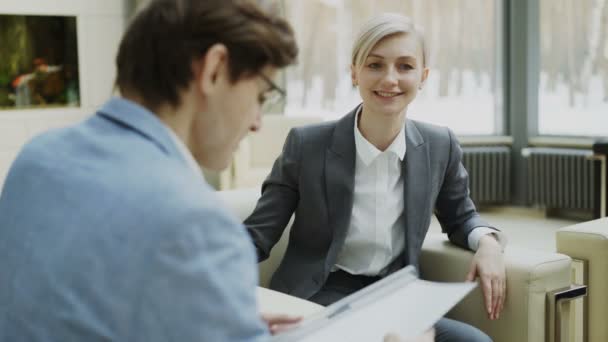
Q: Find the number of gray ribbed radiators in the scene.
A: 2